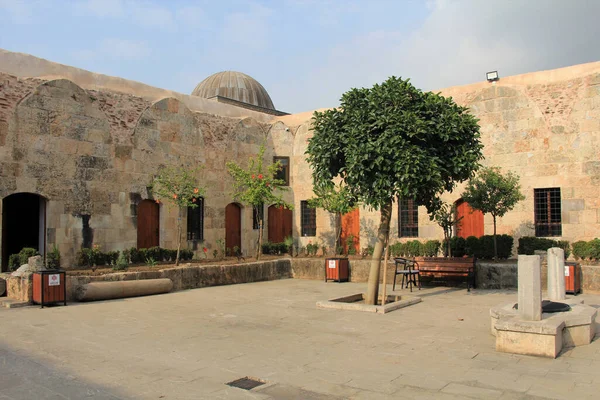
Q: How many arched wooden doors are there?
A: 5